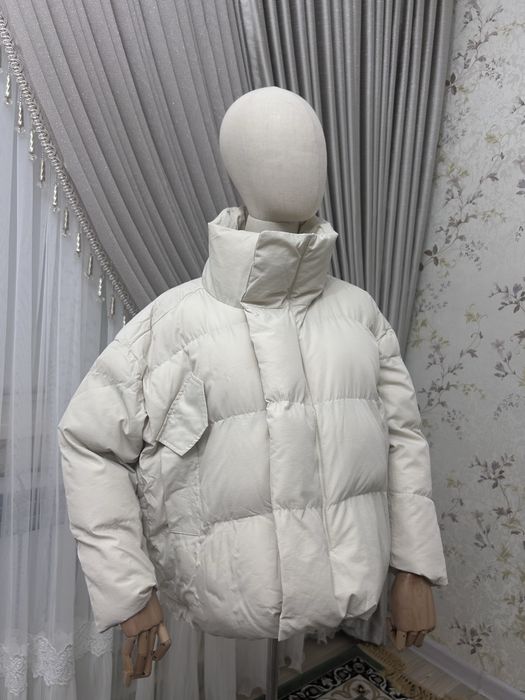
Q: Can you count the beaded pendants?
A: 11